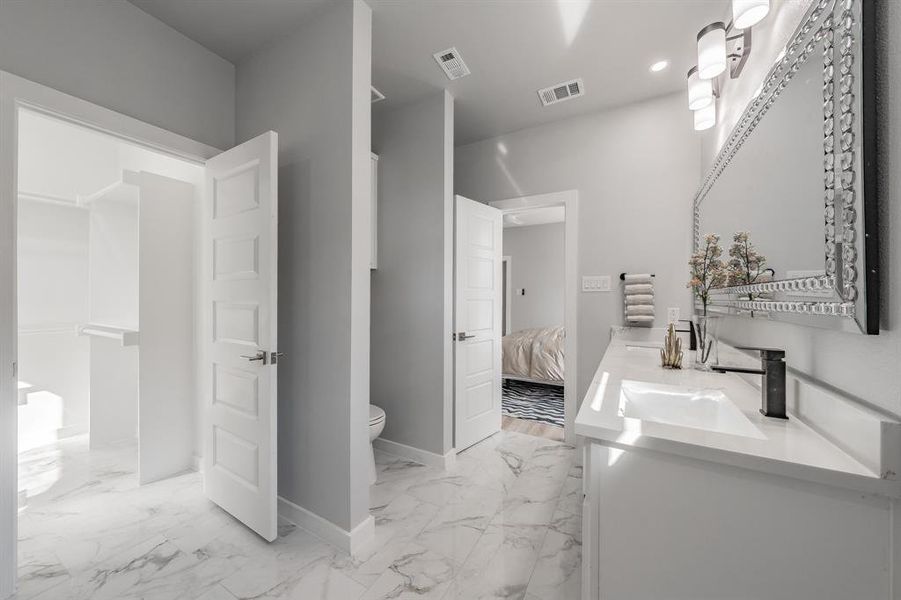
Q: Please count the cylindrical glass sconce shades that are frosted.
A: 4